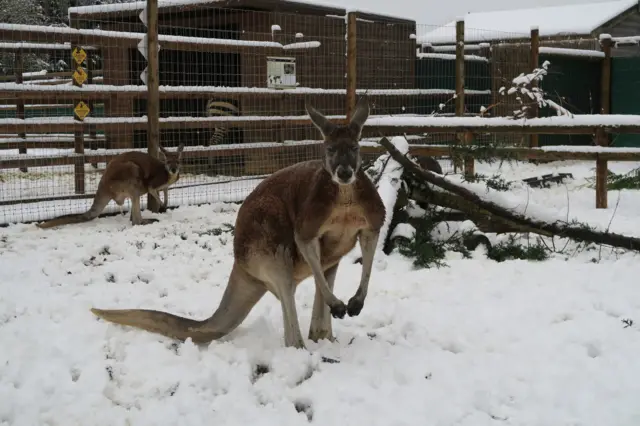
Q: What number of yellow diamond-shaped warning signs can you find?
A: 3